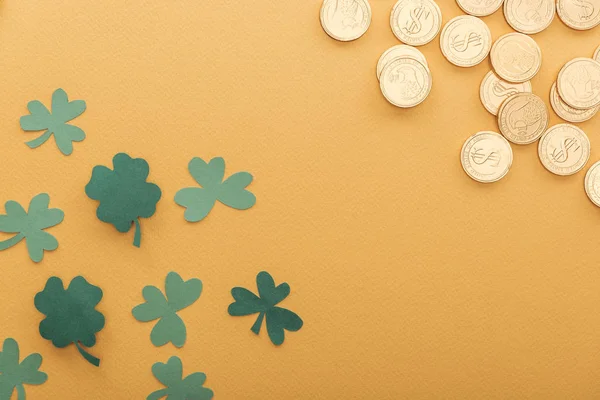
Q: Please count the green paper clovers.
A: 9